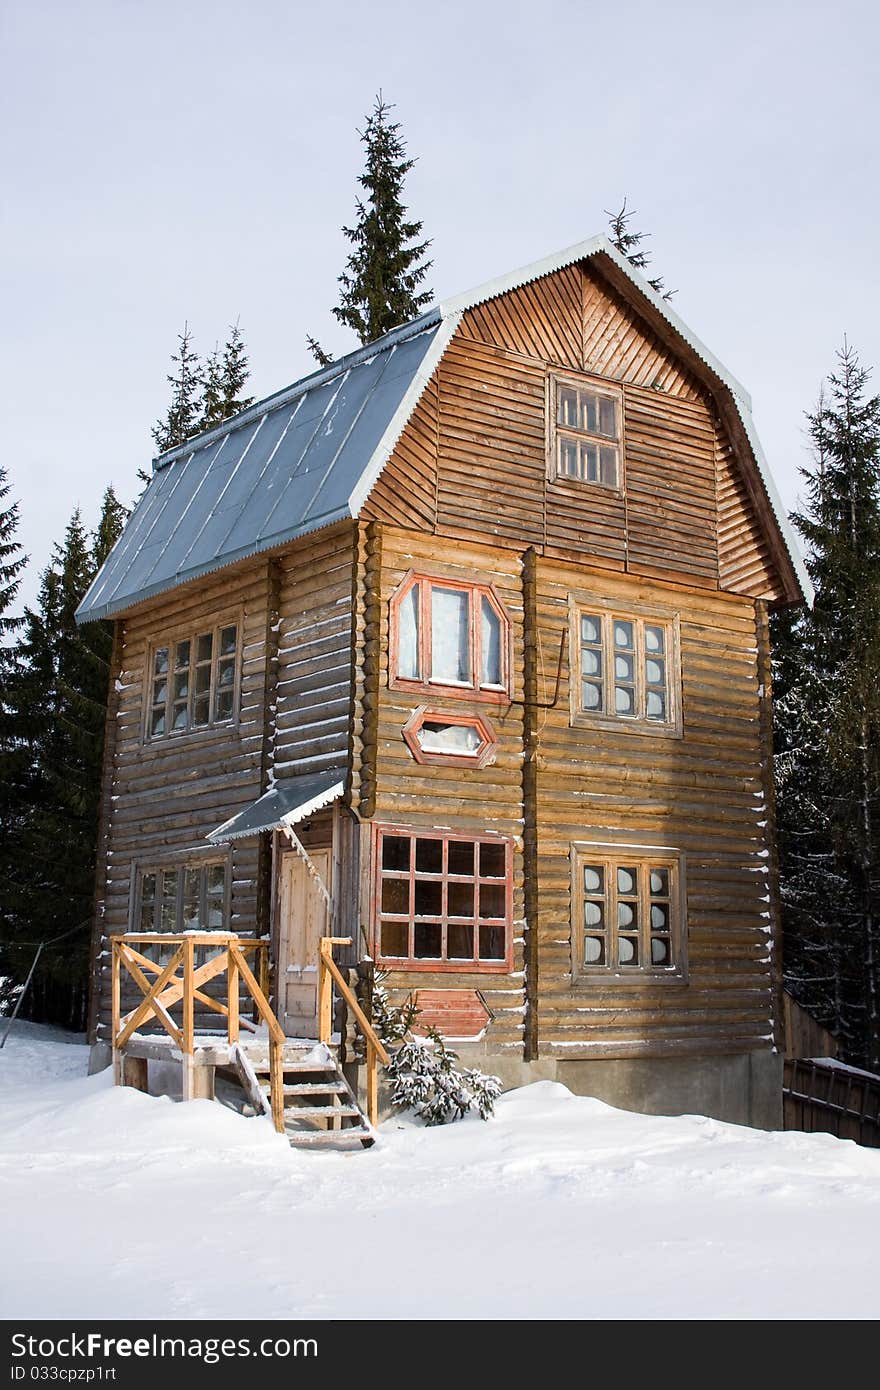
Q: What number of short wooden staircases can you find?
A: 1